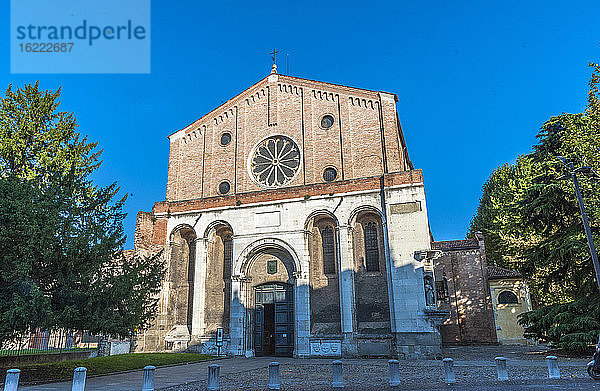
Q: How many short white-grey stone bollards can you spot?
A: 10